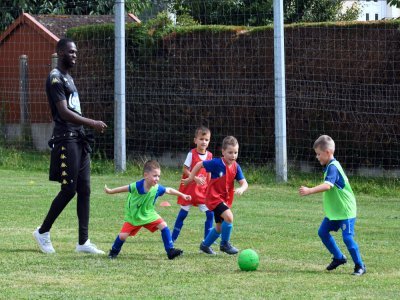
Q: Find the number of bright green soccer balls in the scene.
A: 1